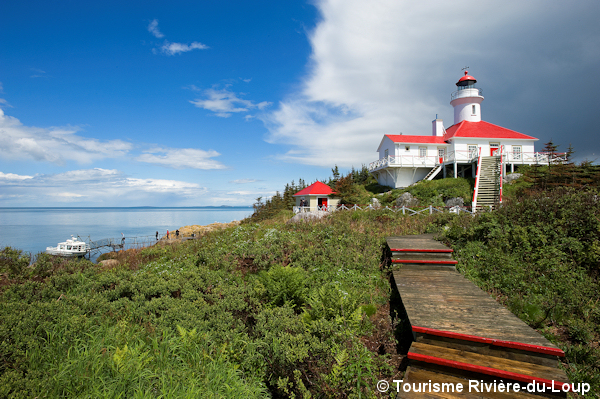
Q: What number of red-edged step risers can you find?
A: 4